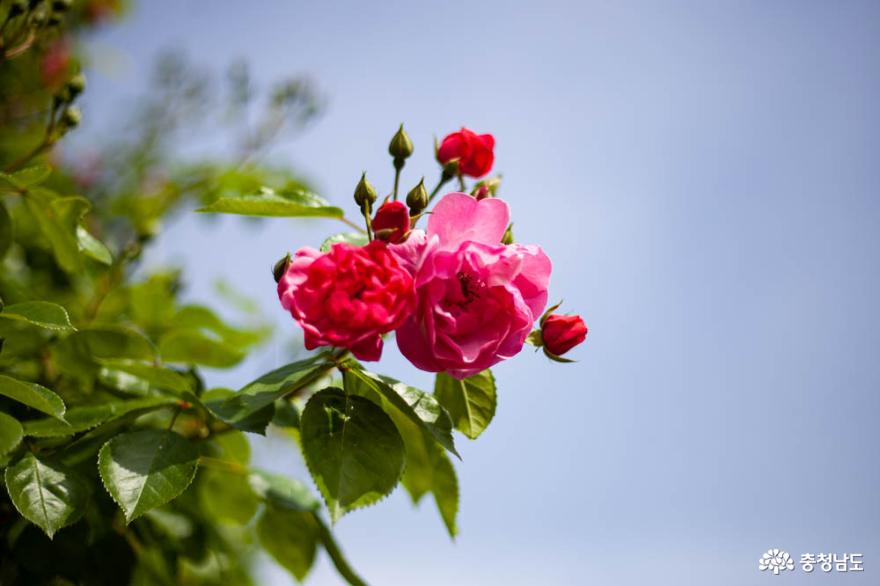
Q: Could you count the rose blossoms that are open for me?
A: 2